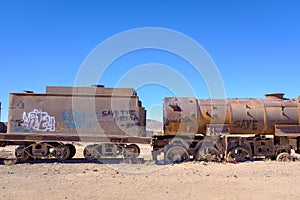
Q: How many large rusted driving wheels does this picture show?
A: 3